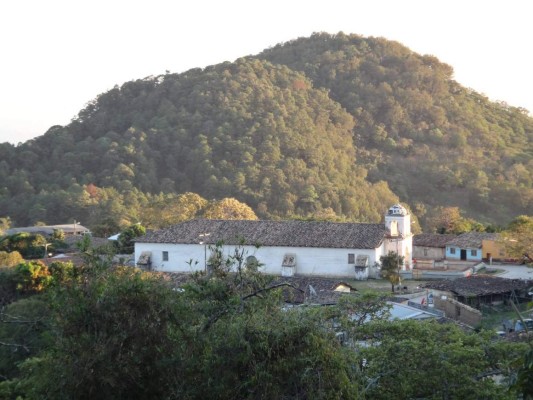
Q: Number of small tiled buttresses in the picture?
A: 3